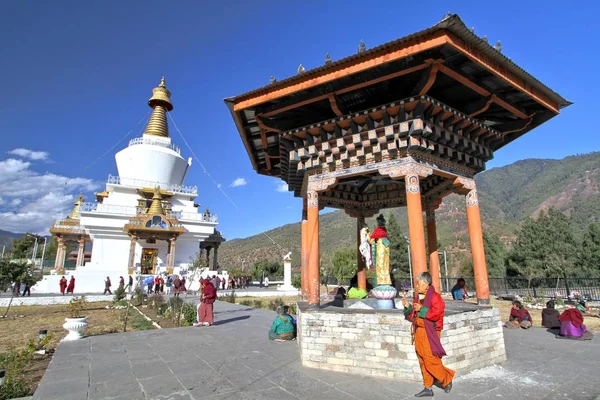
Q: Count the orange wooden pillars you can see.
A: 6